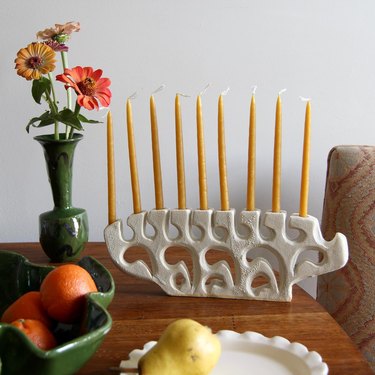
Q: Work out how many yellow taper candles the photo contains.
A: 9